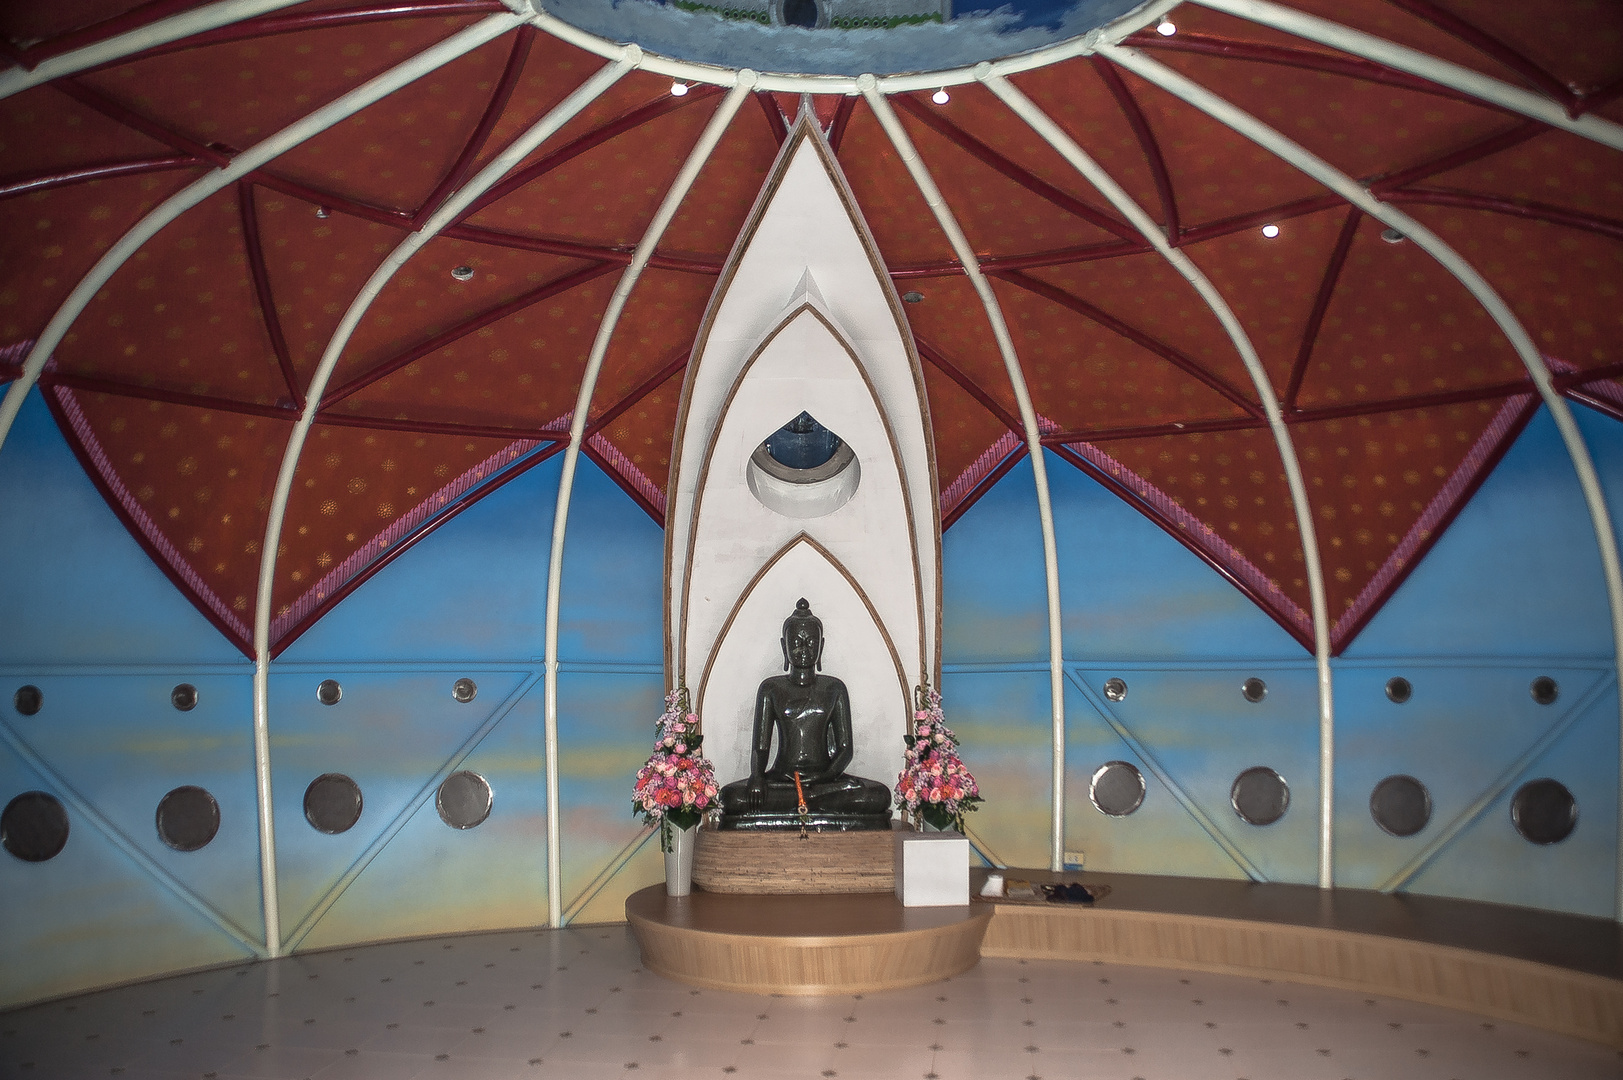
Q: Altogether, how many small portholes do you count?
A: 8